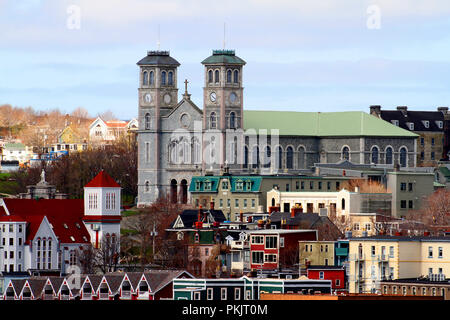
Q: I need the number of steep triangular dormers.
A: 8